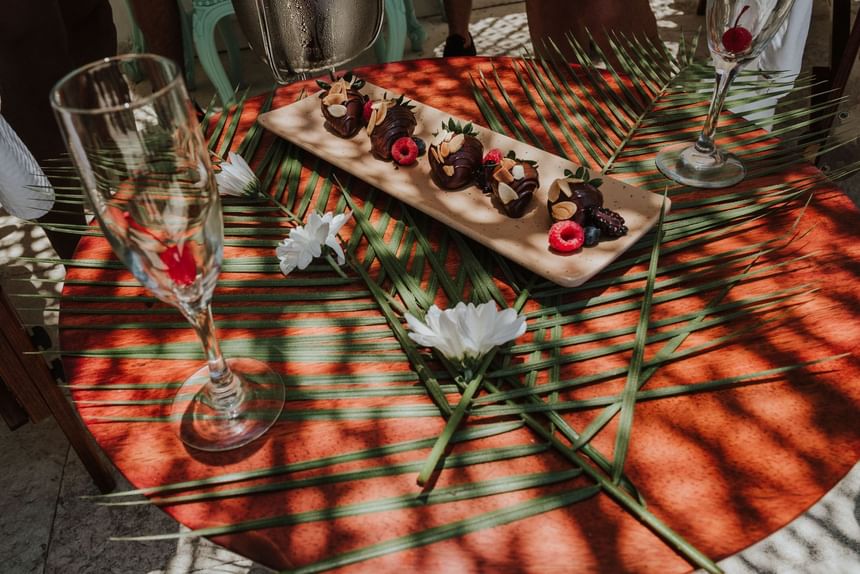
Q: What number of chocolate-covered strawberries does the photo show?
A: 5